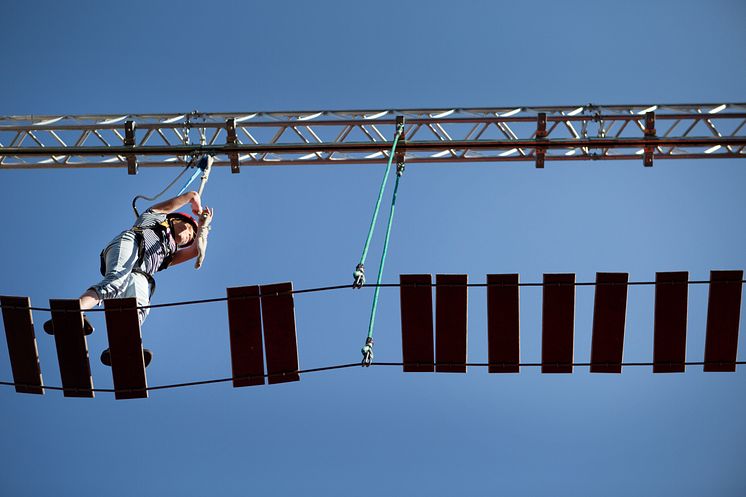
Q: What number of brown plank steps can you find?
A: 12